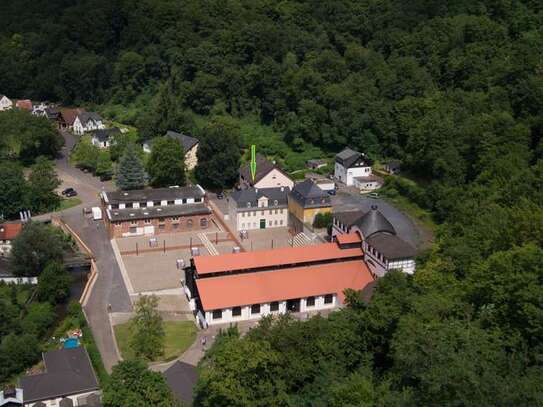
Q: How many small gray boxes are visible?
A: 5